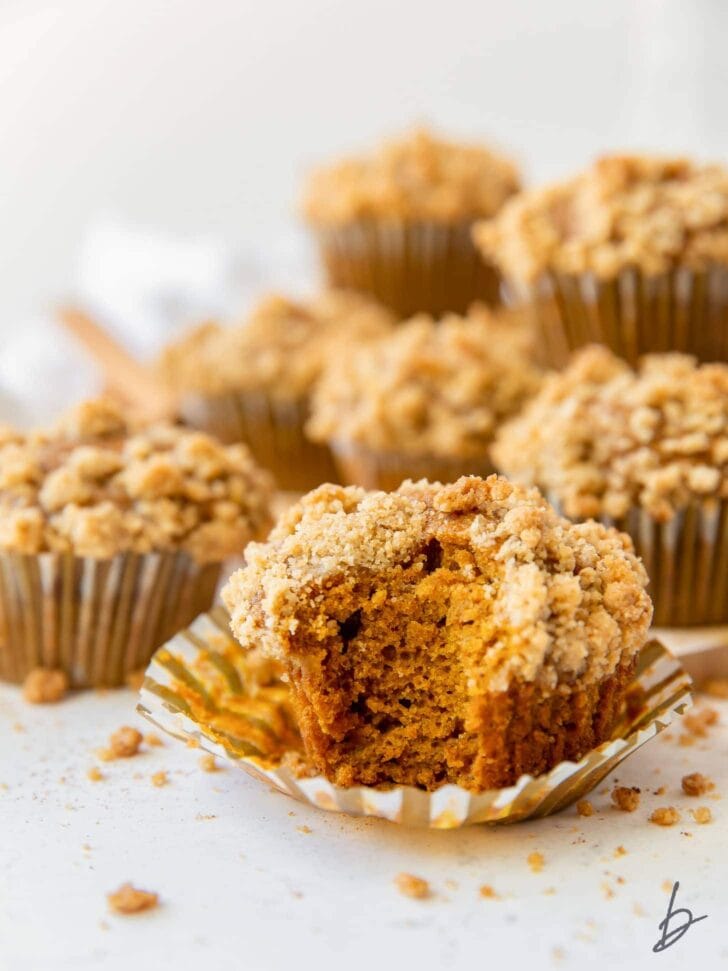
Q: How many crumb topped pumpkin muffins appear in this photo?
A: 7